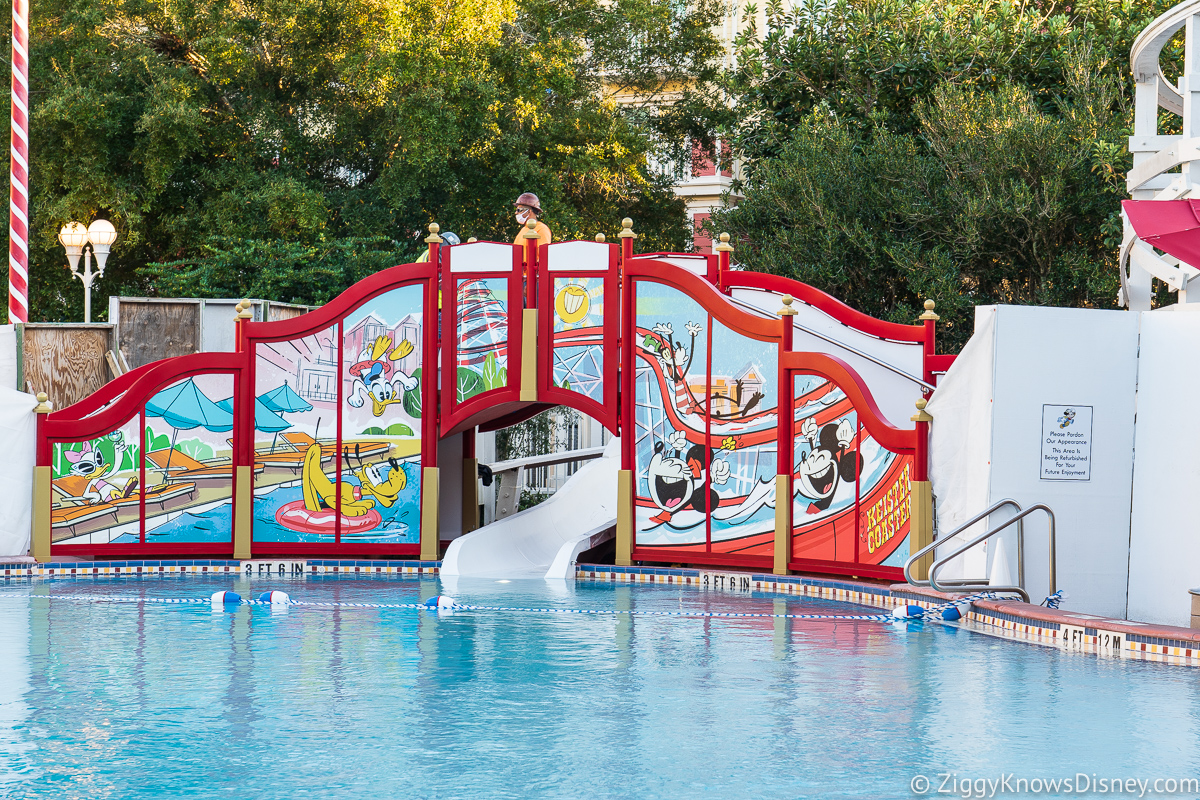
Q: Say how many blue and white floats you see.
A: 5